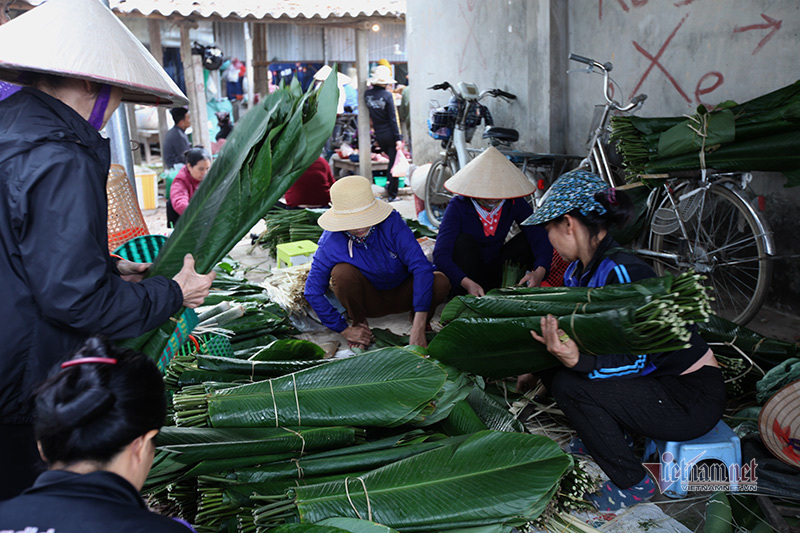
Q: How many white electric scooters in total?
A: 1